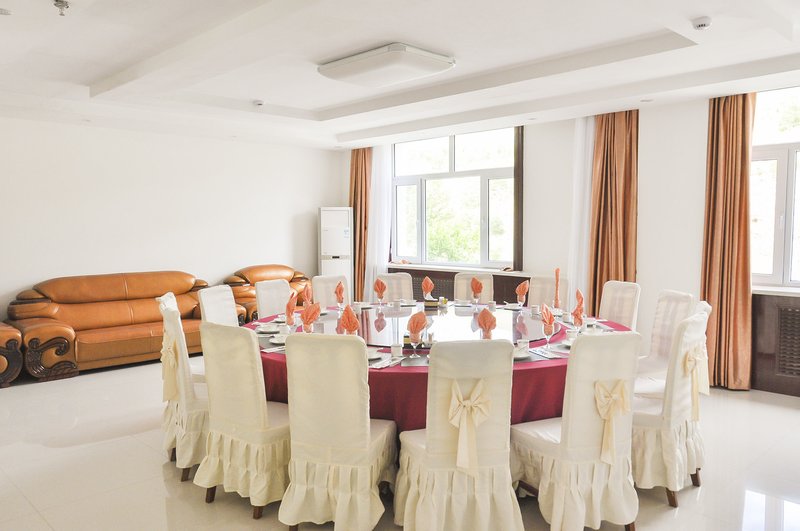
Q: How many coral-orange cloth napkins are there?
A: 14